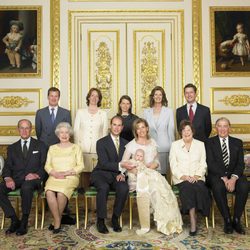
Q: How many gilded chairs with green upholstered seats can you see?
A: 6